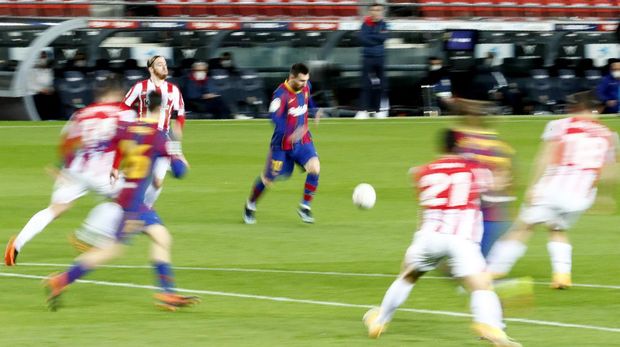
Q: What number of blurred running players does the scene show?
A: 5